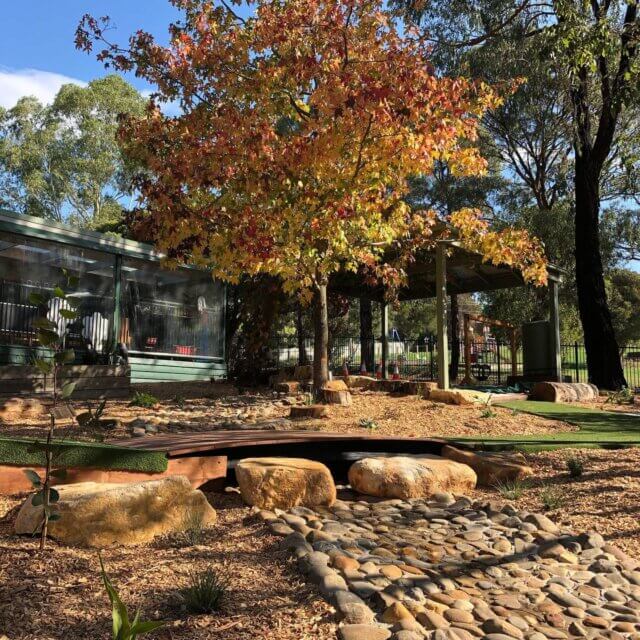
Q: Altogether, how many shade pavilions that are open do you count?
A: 1